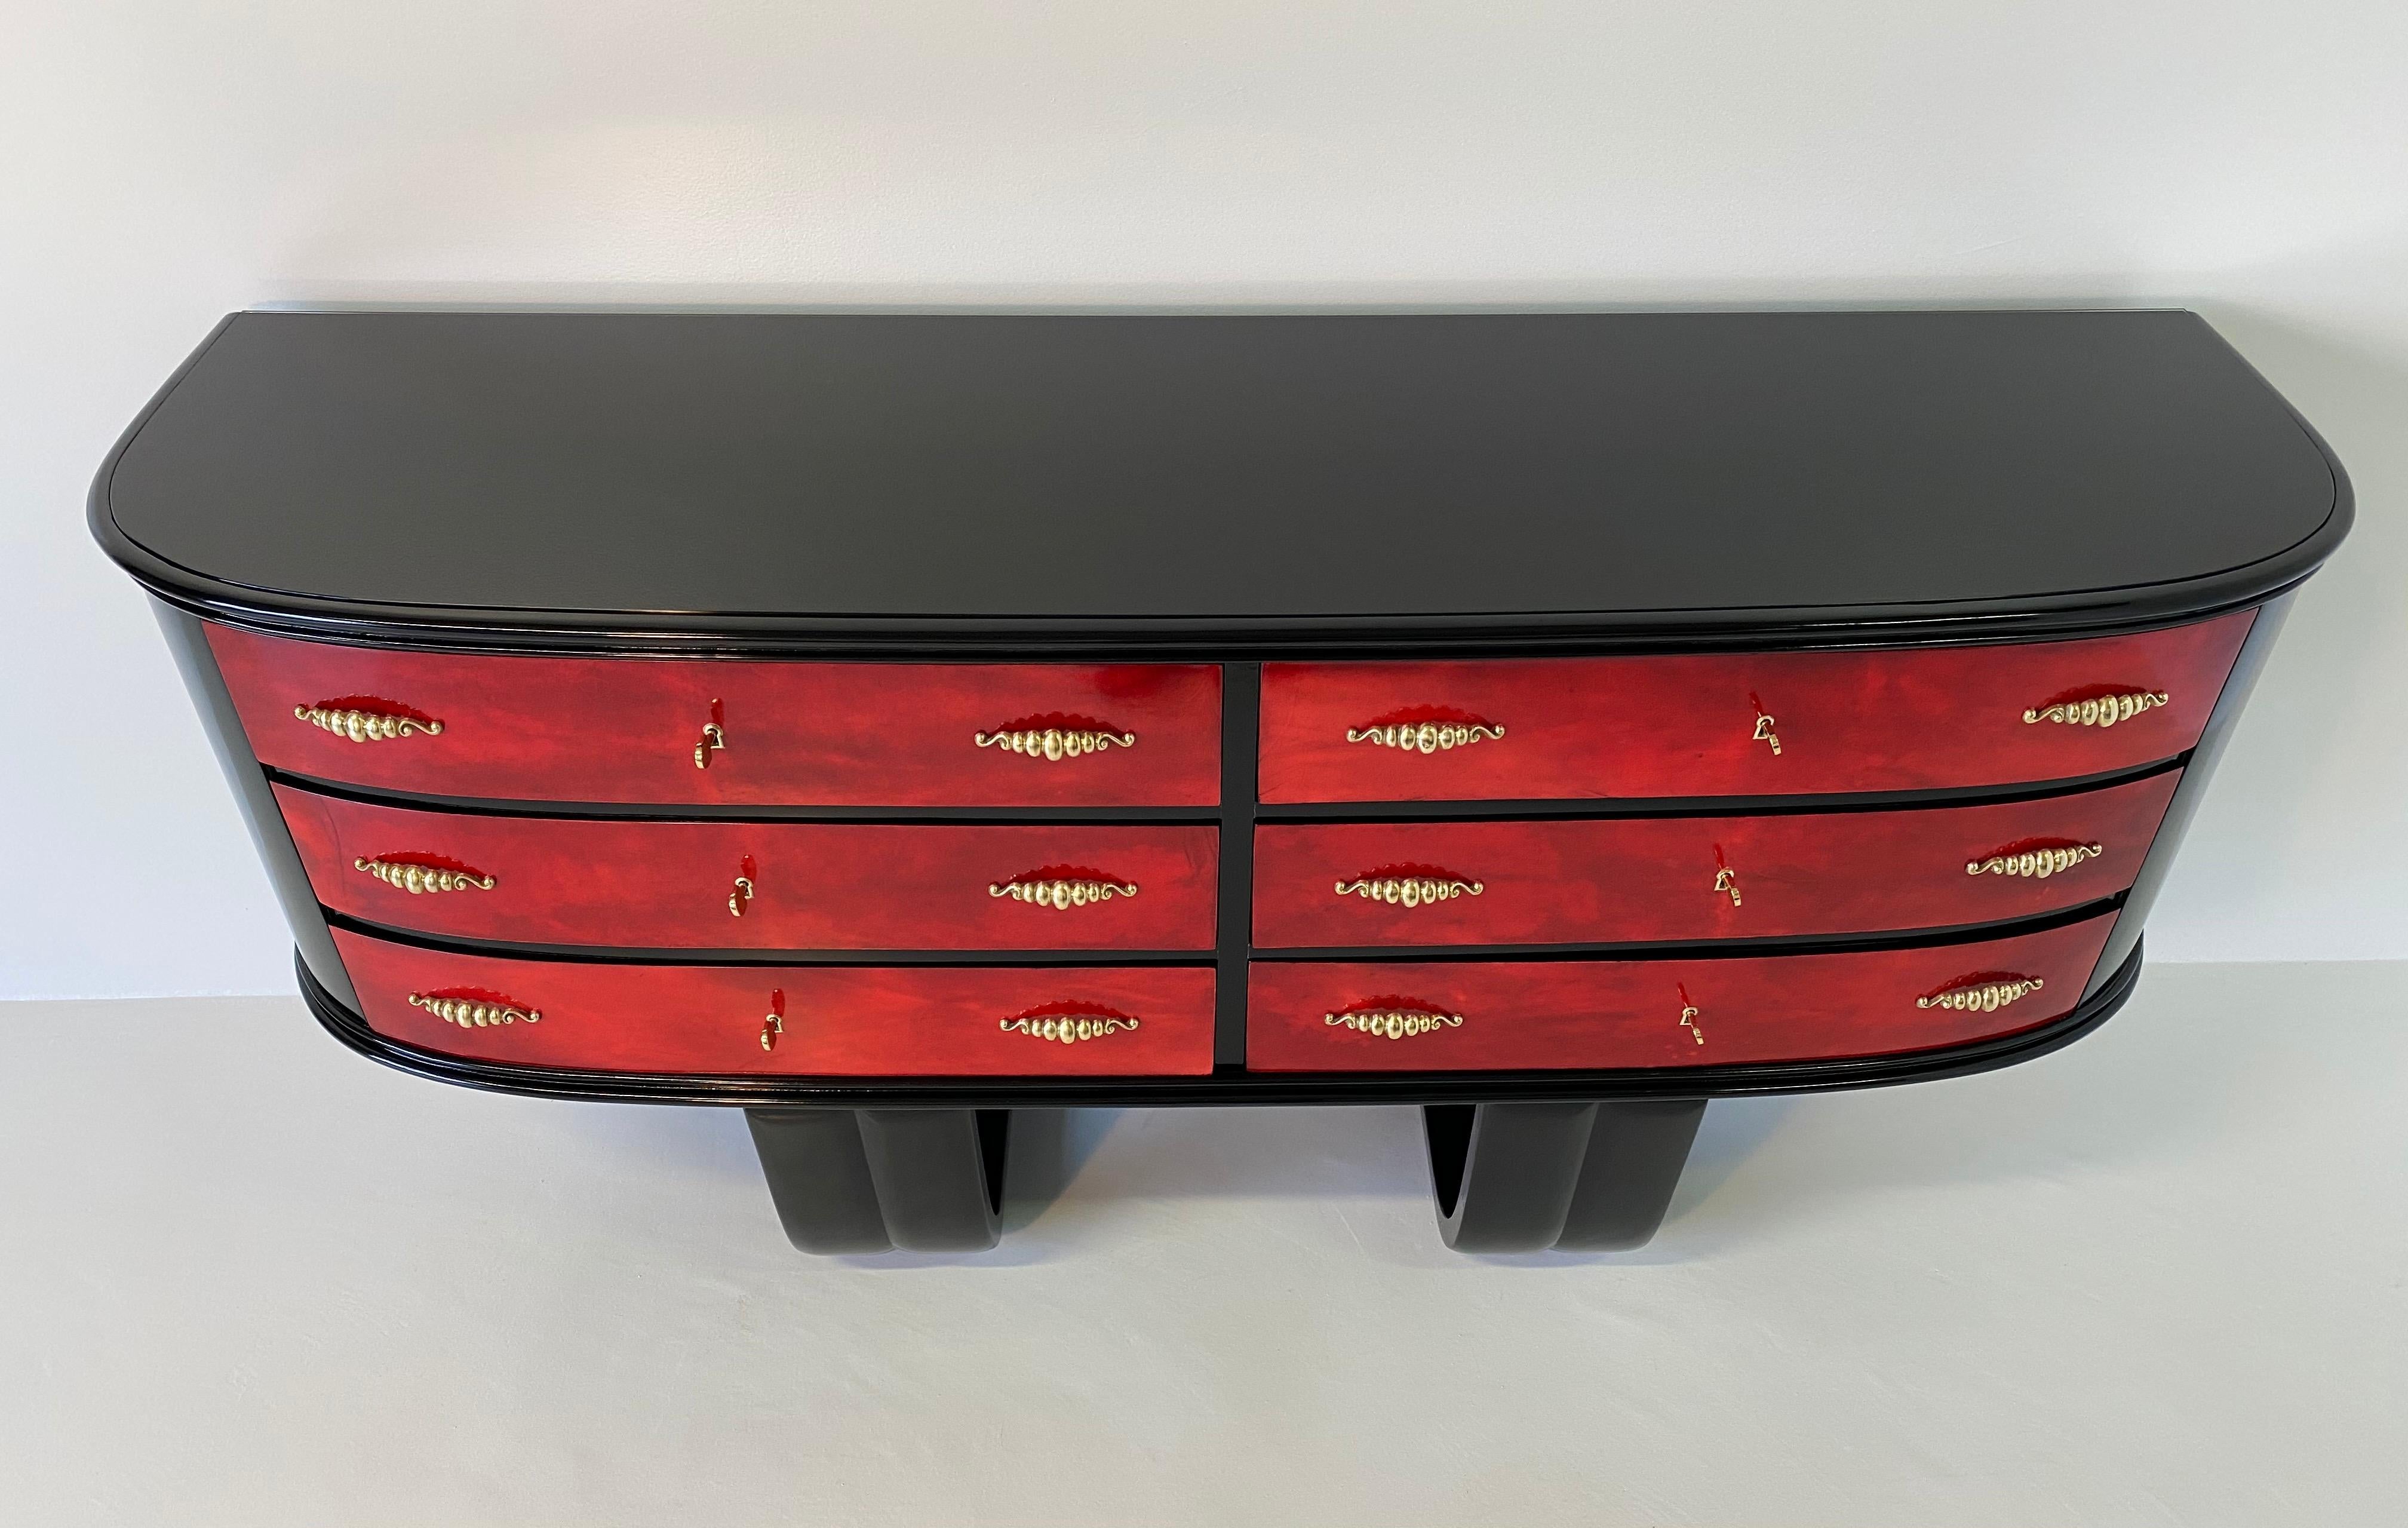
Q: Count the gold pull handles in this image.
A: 12